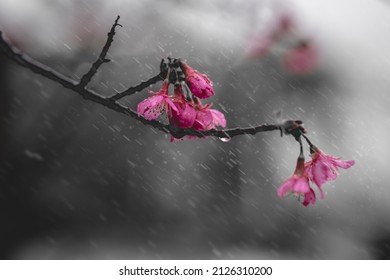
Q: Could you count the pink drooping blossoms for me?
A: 6